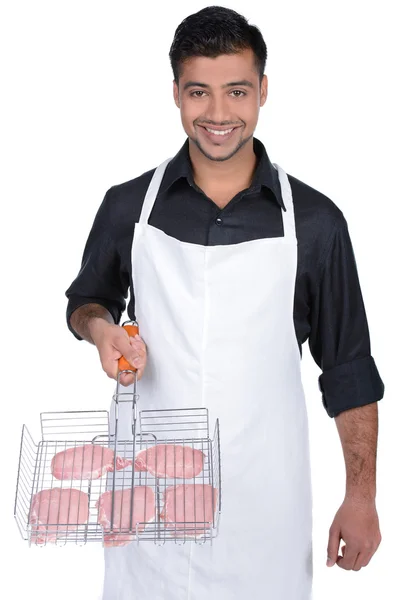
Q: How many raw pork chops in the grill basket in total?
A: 5